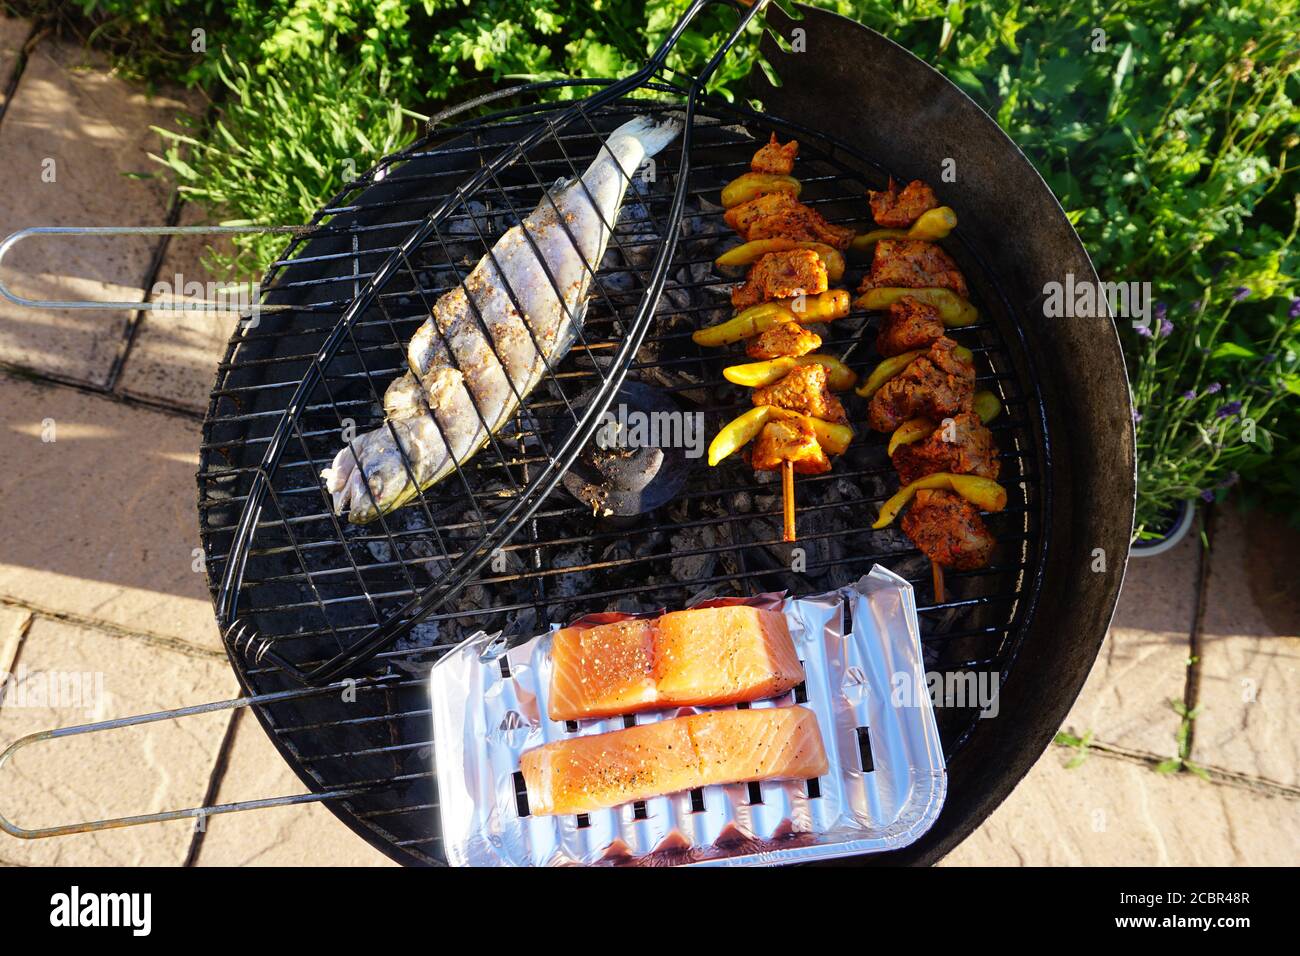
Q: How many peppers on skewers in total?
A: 10